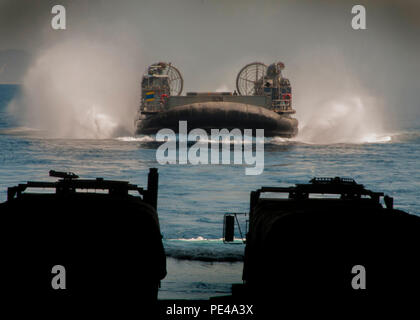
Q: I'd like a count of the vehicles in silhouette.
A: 2